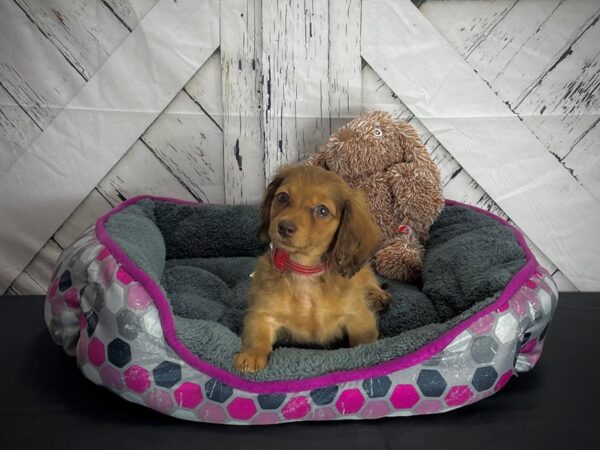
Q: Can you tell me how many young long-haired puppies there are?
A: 1